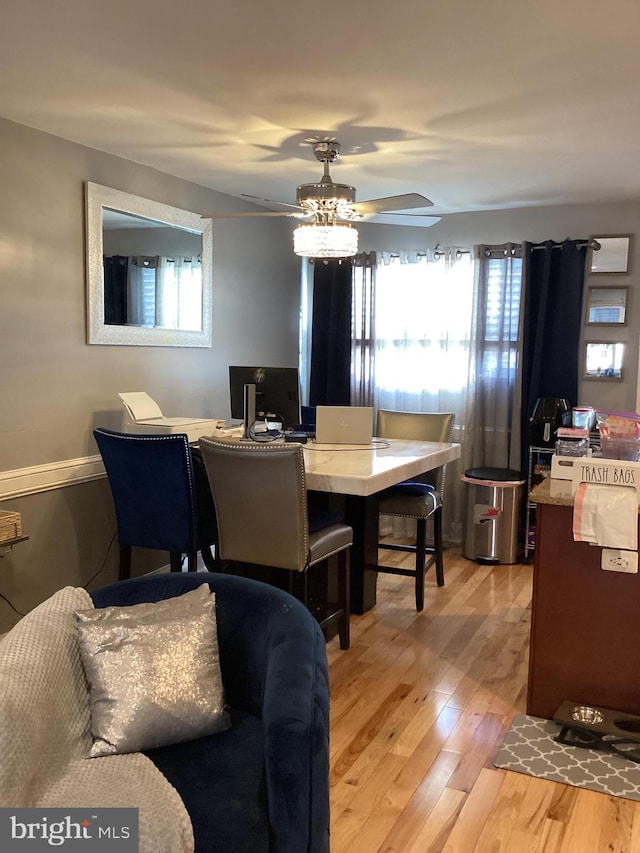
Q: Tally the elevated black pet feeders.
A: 1